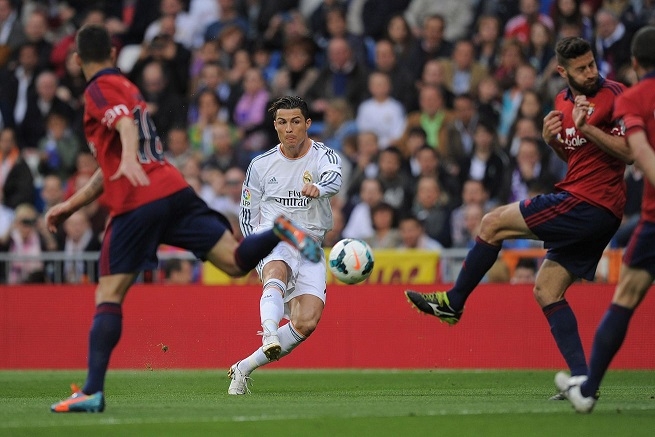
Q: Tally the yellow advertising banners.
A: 1